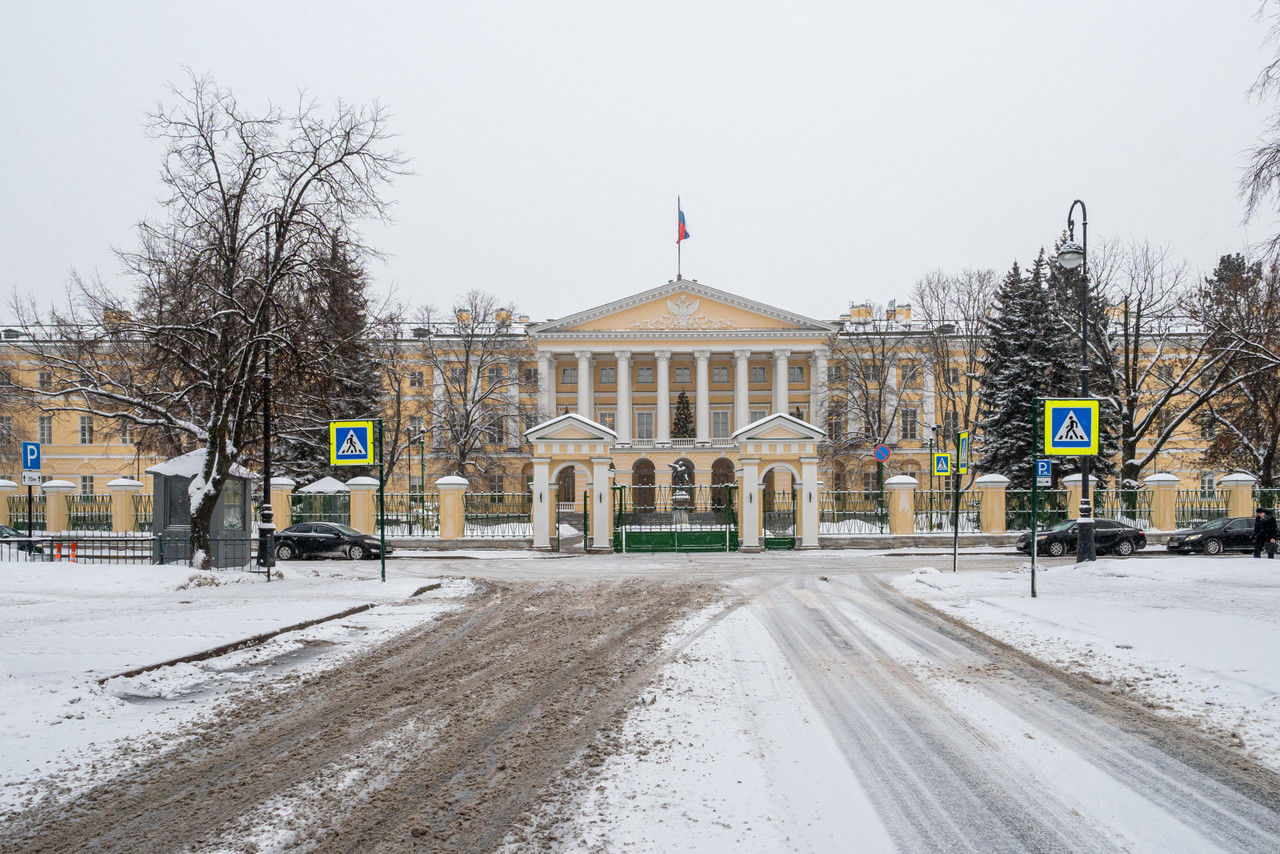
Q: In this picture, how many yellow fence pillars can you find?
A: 11